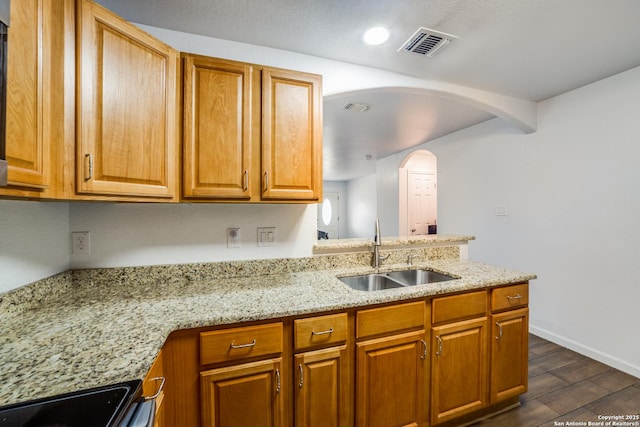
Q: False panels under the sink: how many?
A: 2